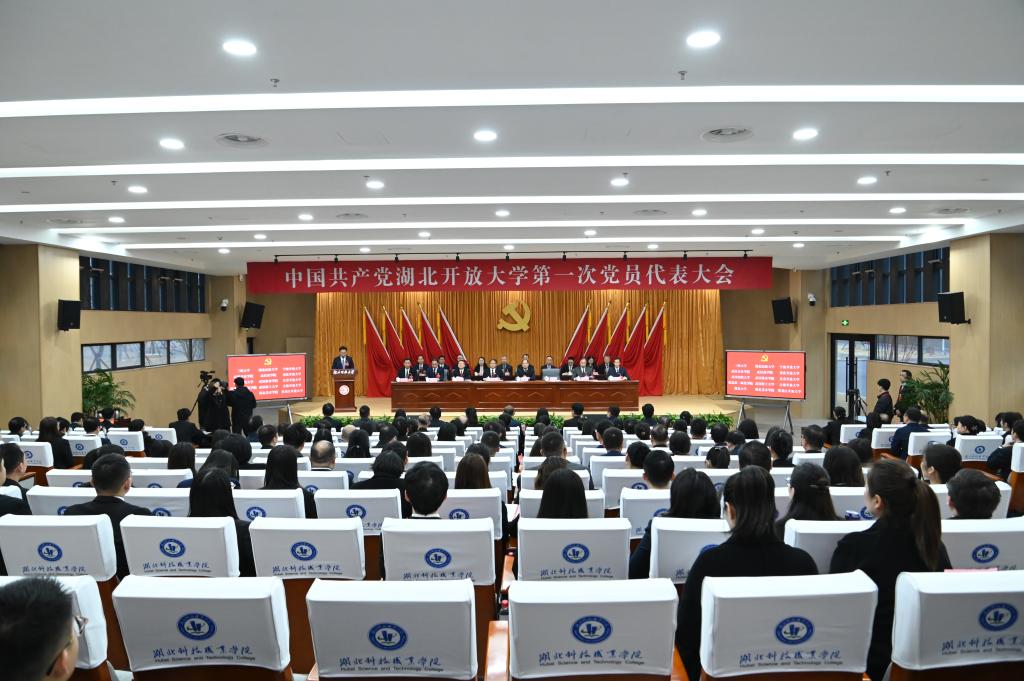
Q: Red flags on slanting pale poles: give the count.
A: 10